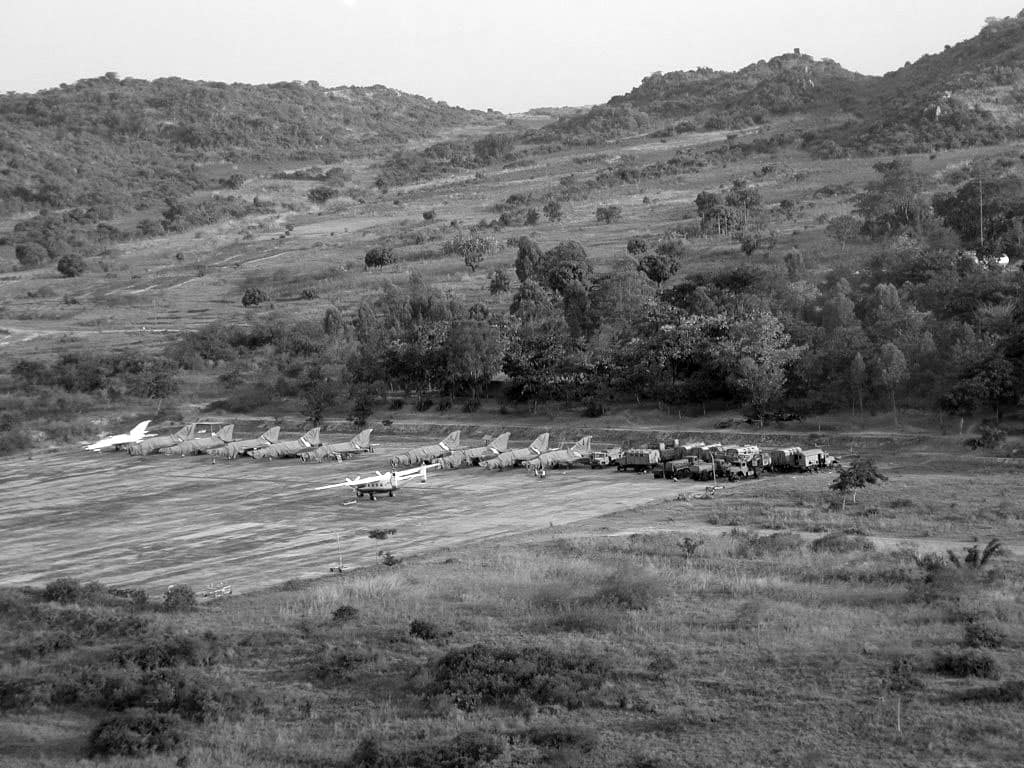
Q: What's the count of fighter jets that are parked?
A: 10